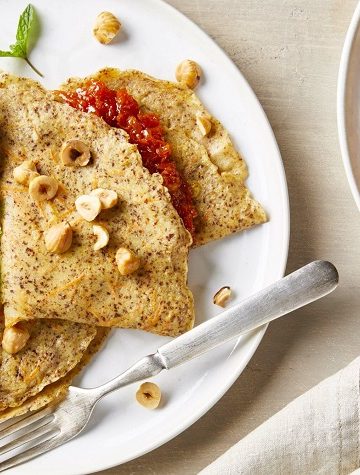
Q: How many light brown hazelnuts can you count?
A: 14